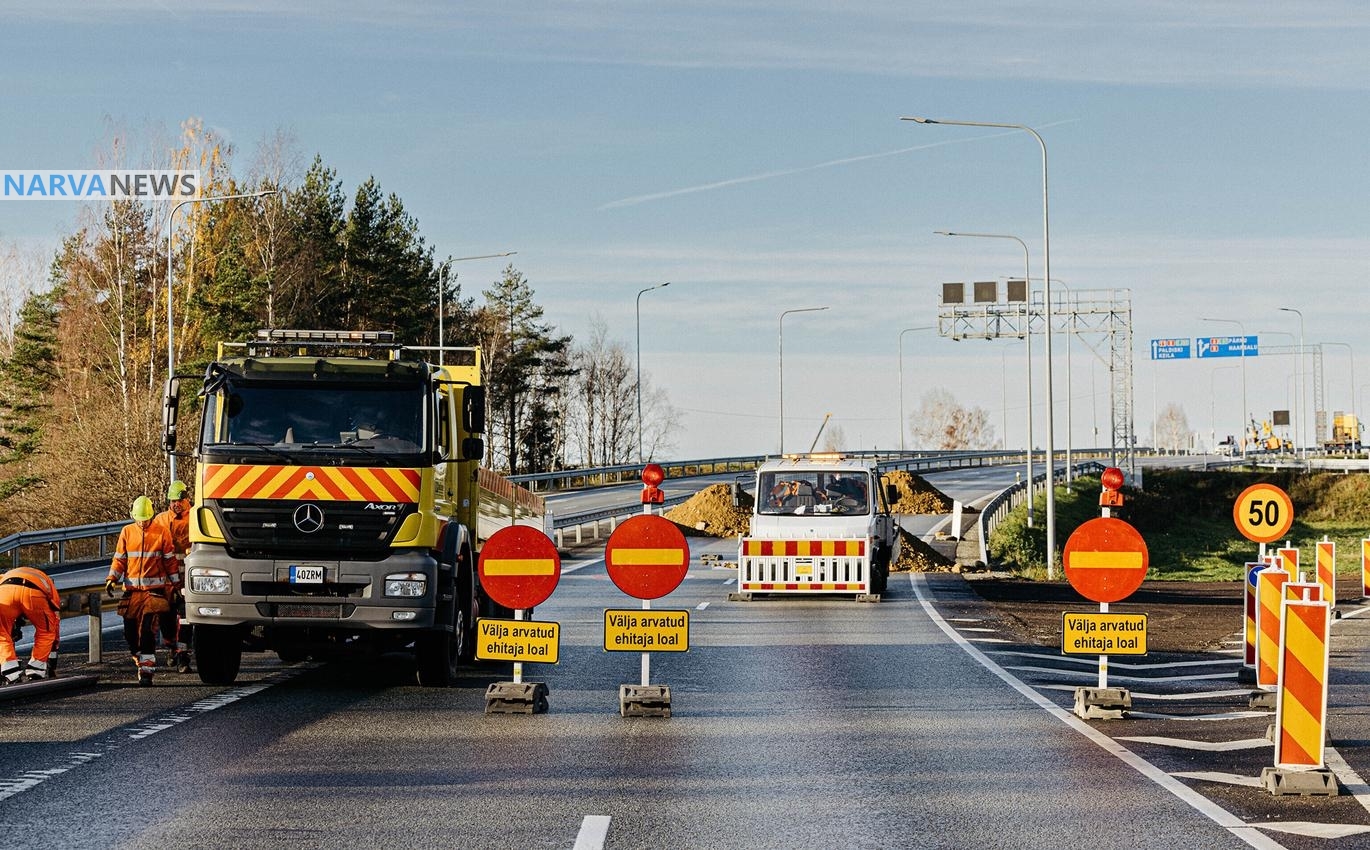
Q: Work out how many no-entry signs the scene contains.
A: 3